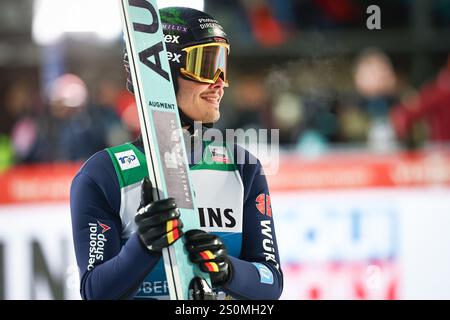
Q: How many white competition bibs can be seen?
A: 1